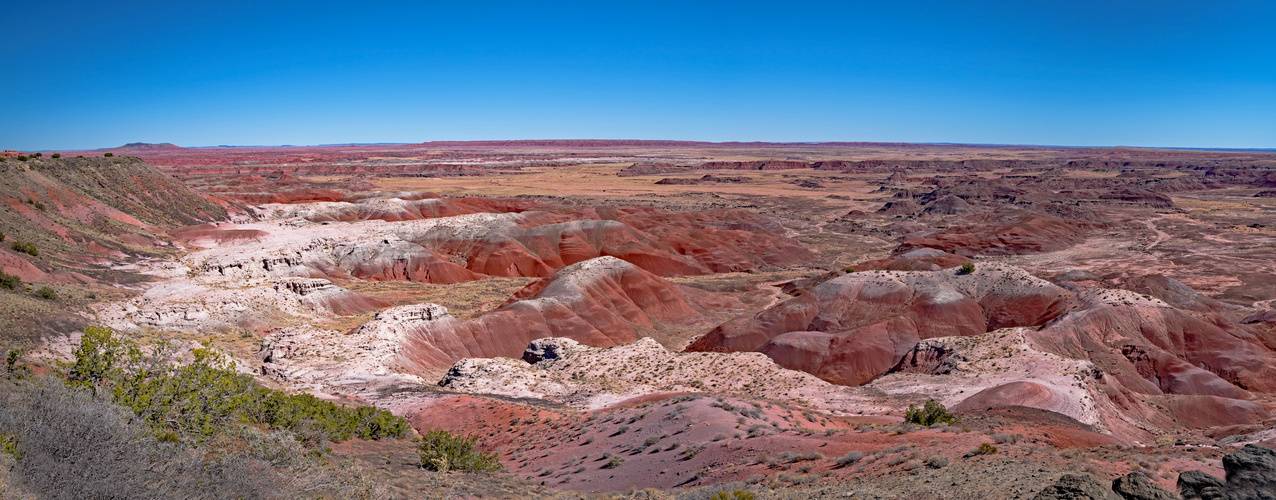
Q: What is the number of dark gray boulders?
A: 4